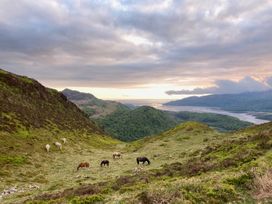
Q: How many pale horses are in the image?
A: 4